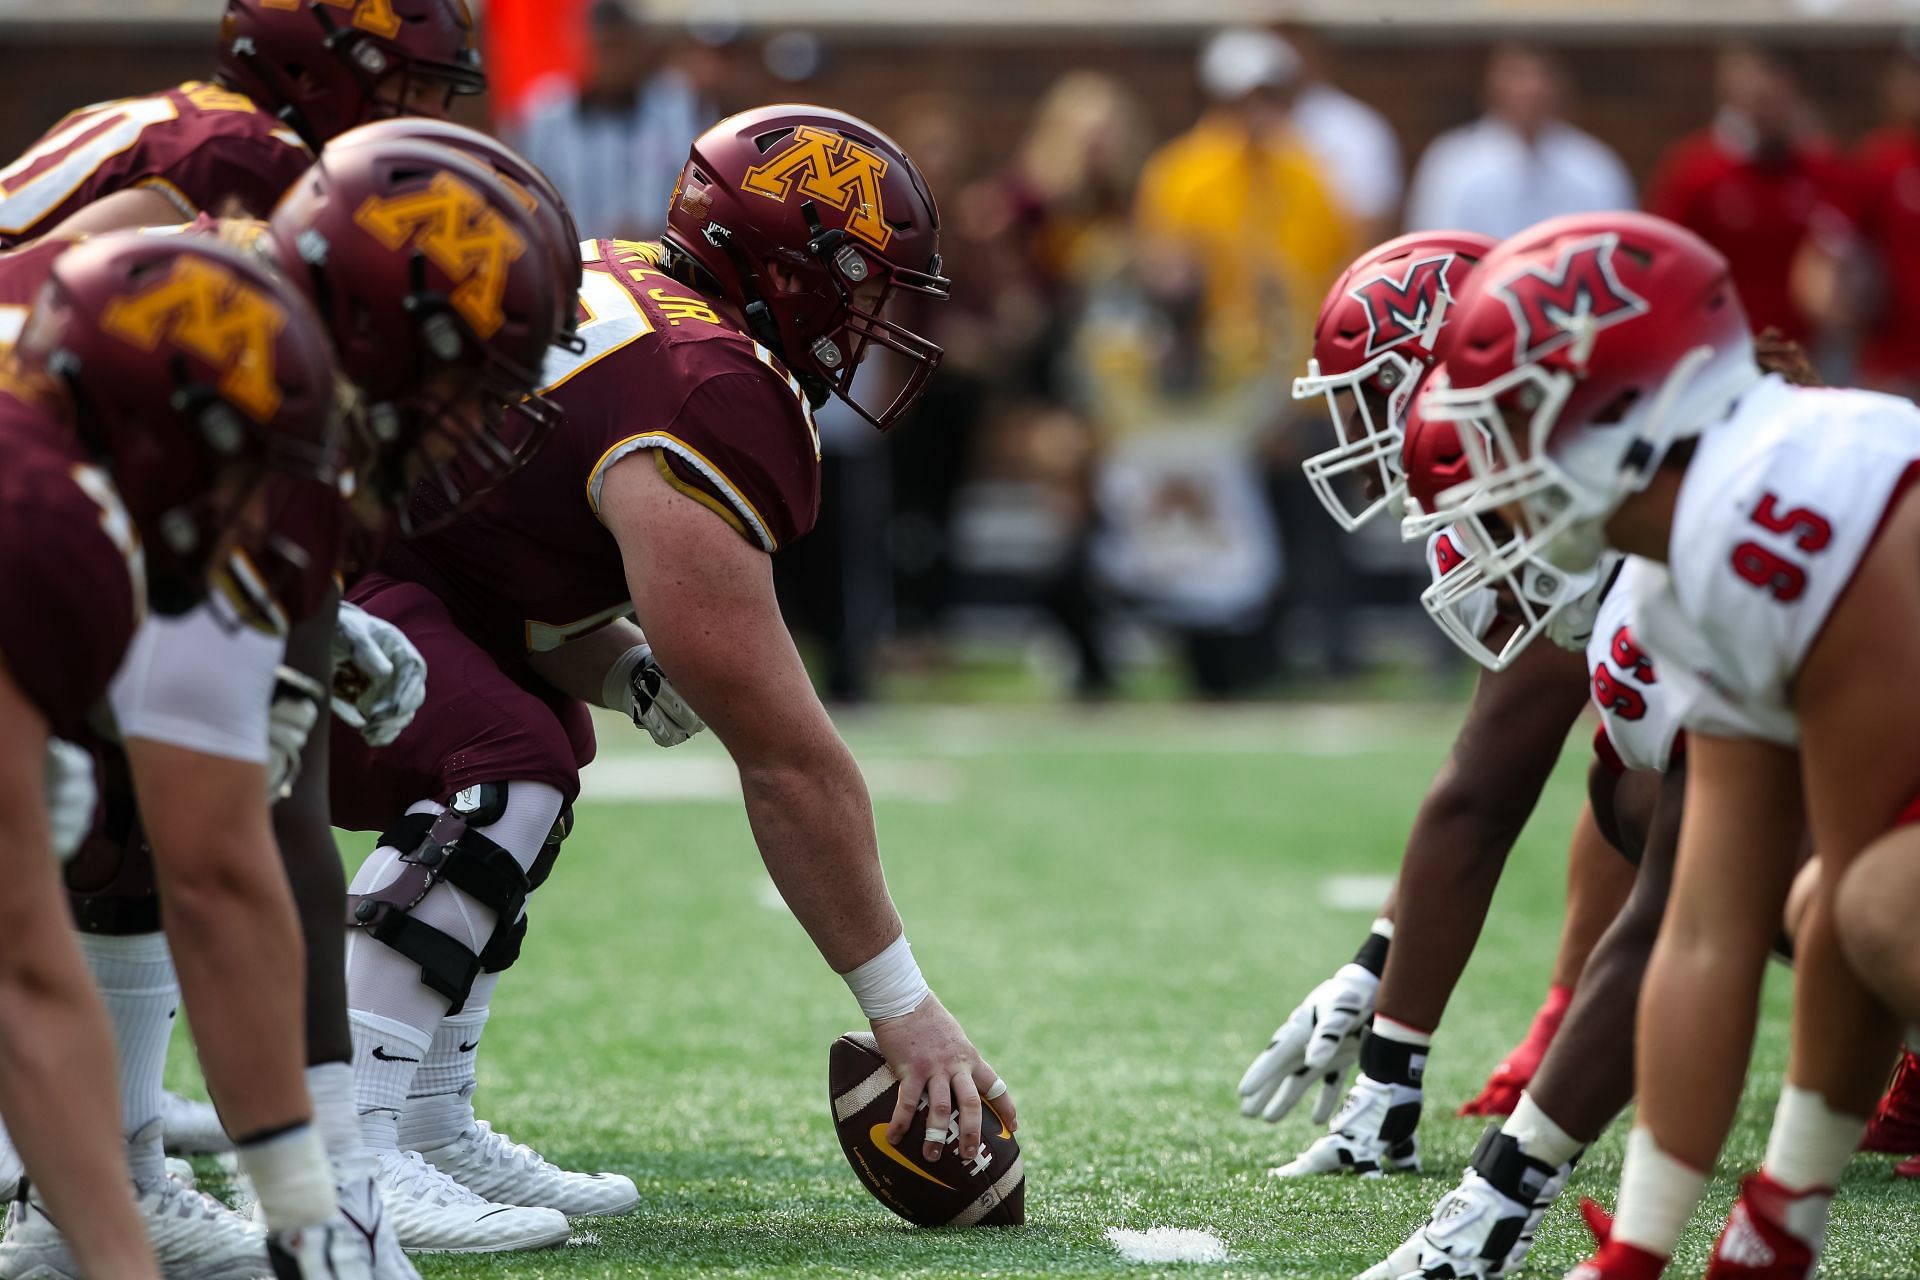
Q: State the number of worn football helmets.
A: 8